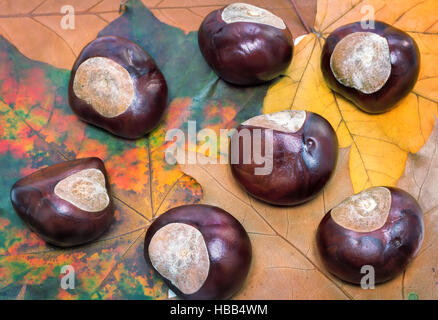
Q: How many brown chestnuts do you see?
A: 7